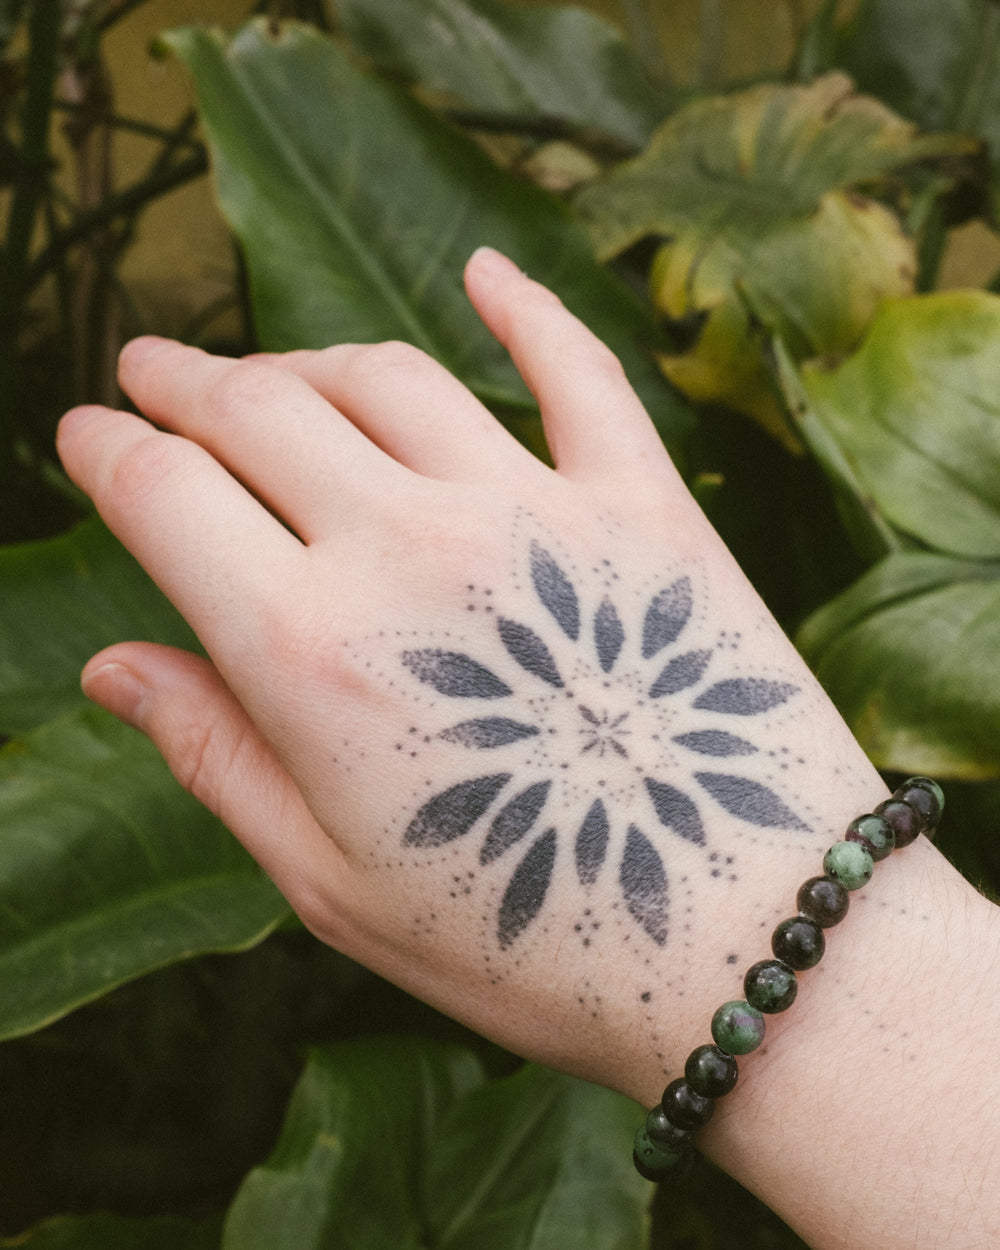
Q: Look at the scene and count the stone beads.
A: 13